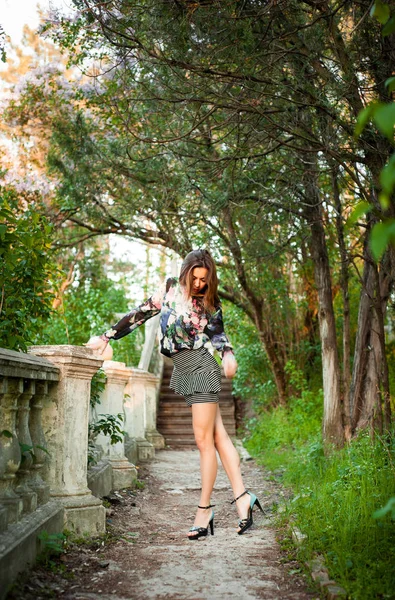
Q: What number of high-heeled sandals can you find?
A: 2